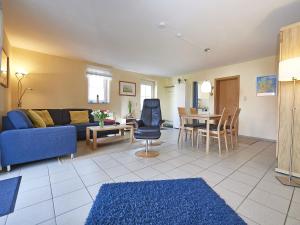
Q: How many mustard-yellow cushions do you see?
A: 3